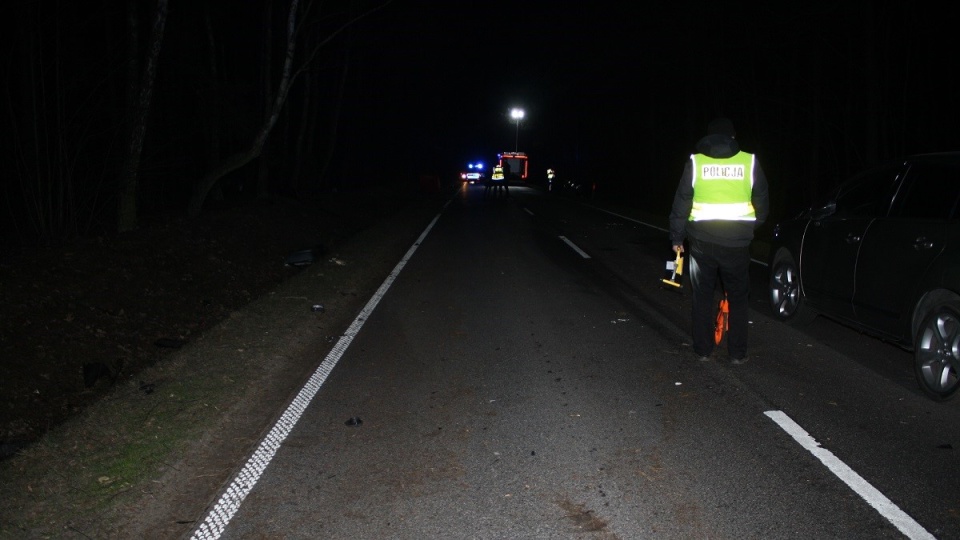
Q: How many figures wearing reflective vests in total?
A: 3